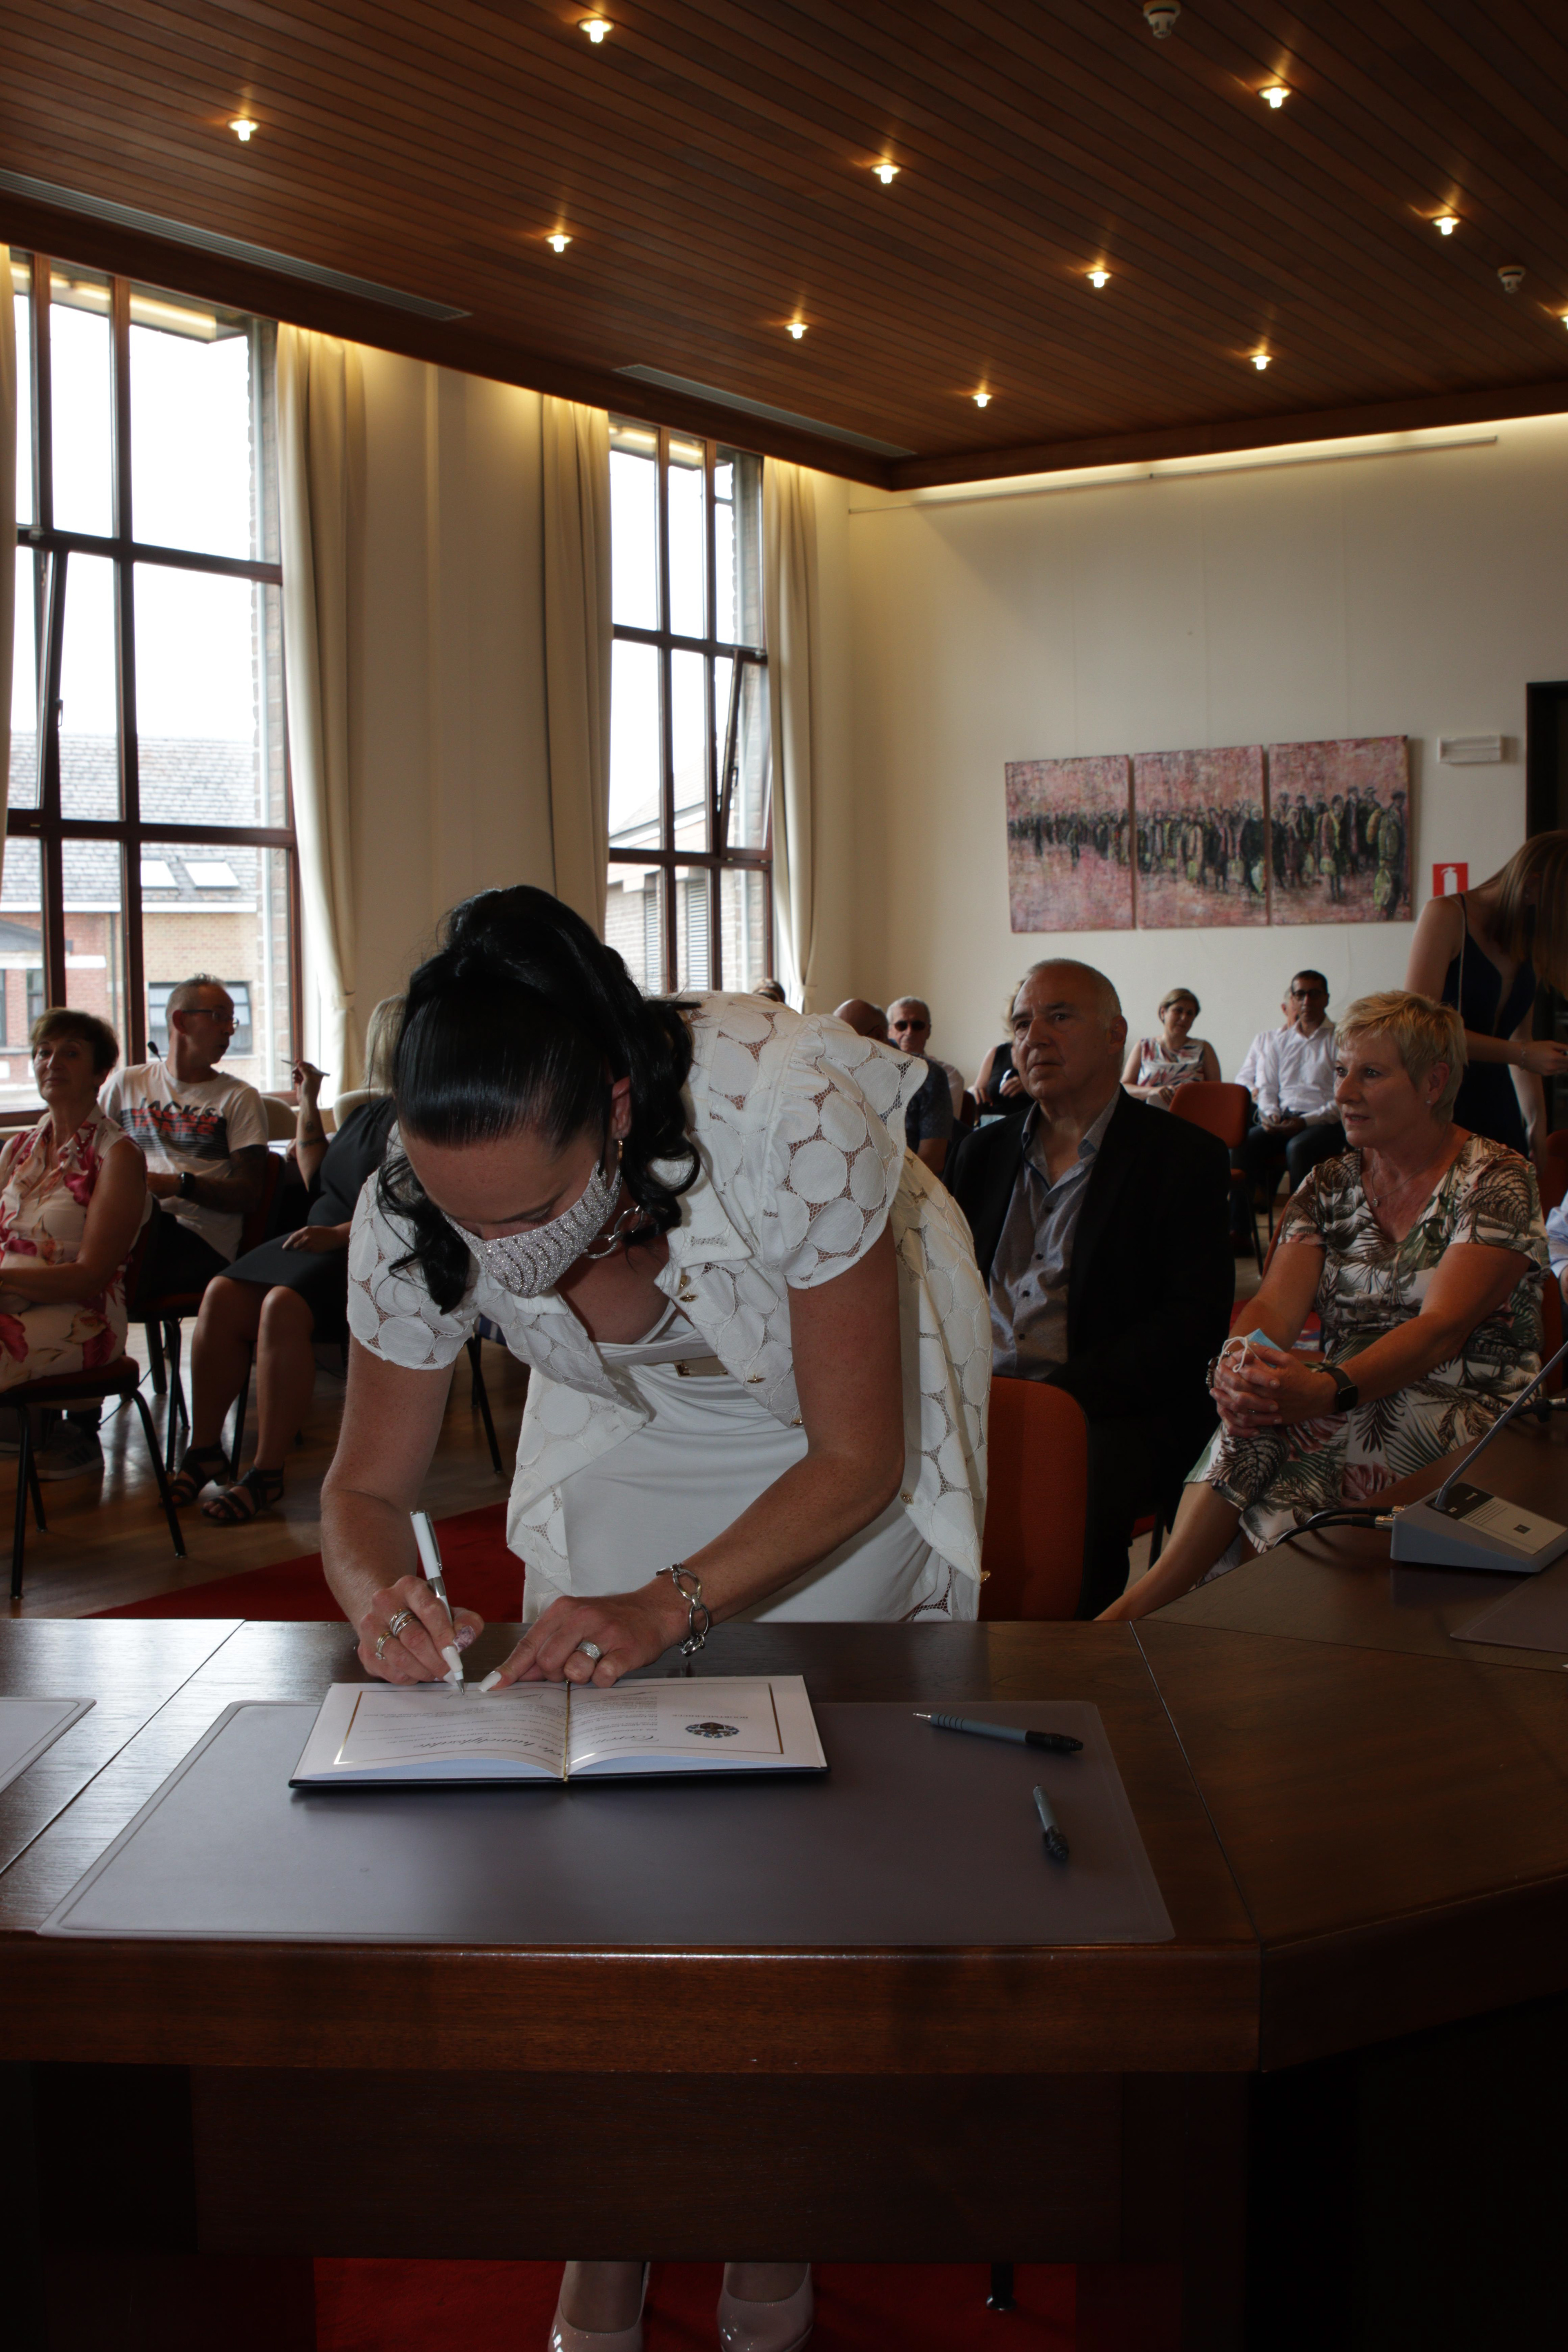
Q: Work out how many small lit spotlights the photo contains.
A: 11